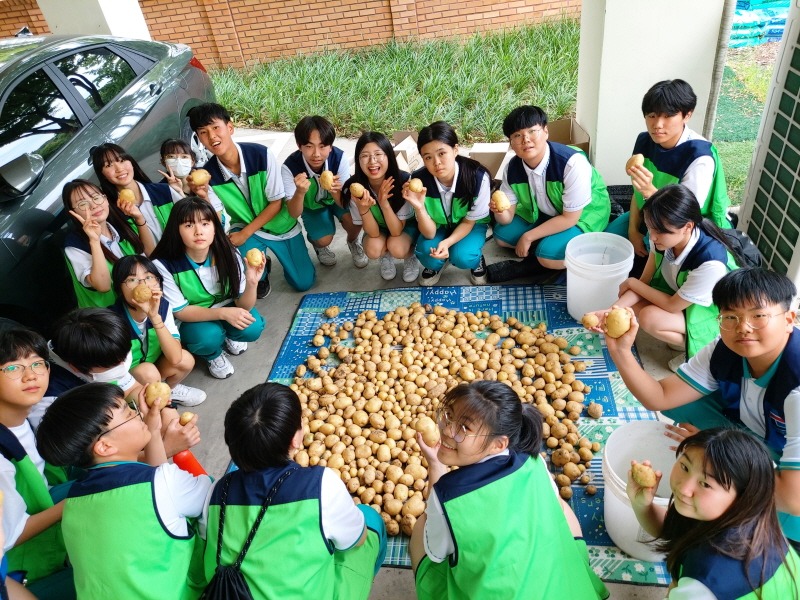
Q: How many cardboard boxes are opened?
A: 3